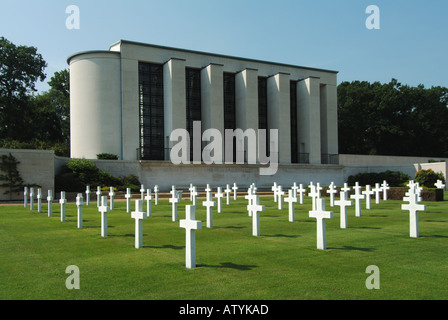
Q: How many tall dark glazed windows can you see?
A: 5